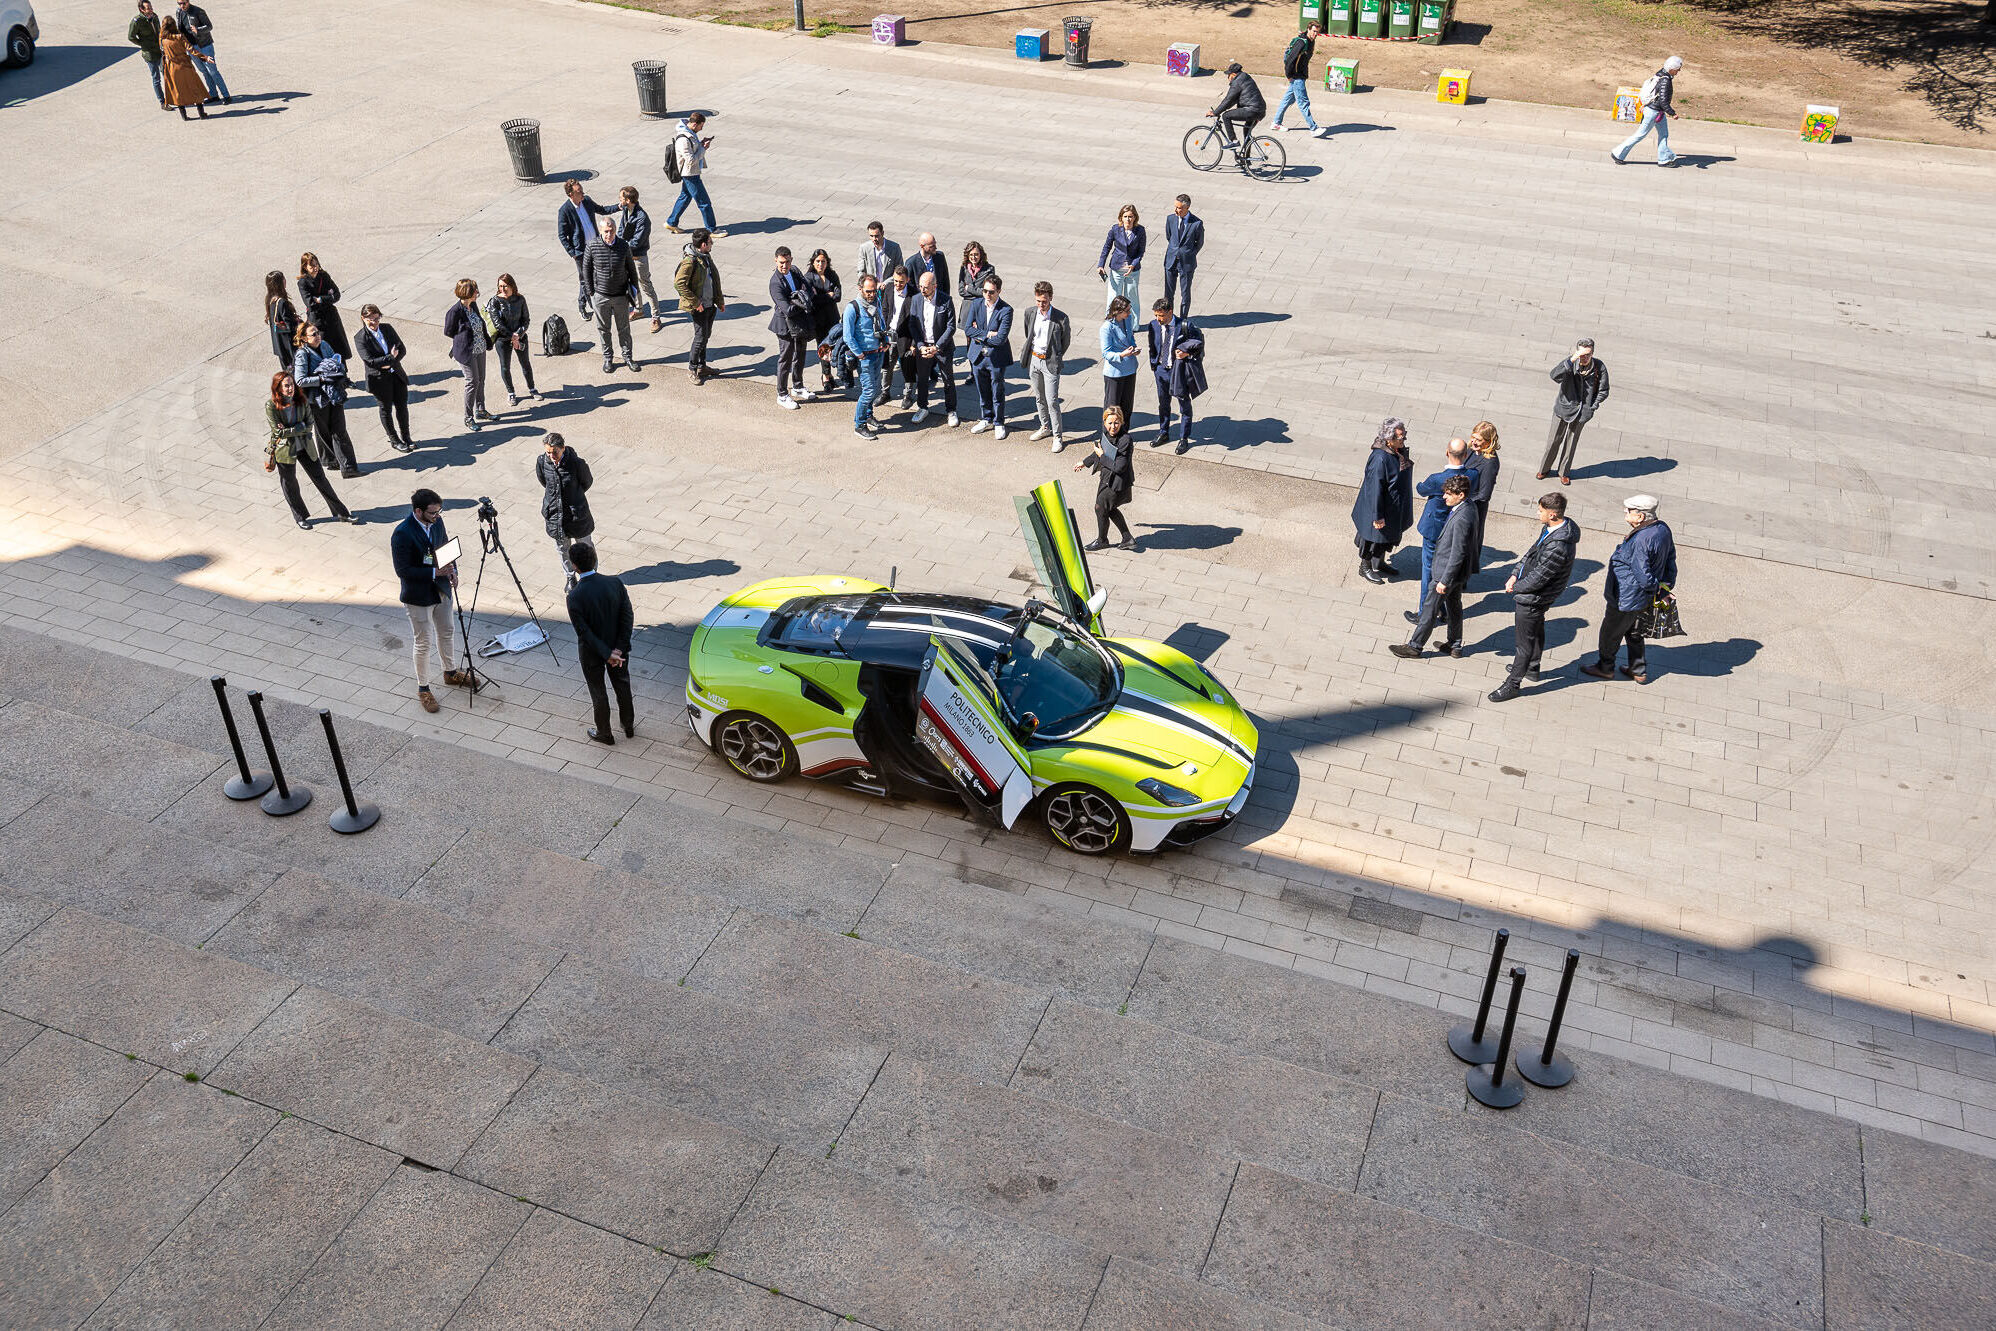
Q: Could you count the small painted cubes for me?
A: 7